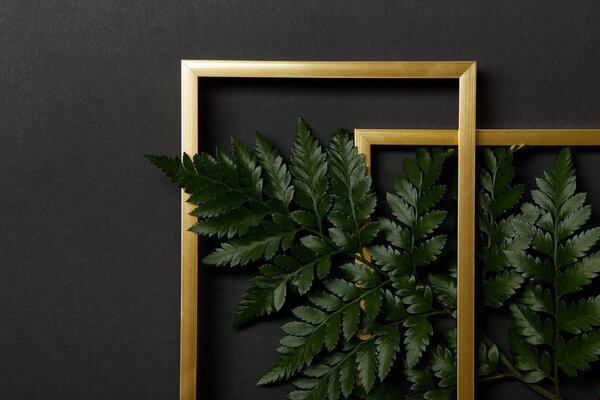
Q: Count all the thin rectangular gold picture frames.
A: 2